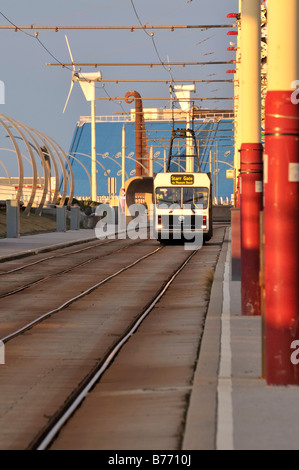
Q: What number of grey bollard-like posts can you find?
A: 3